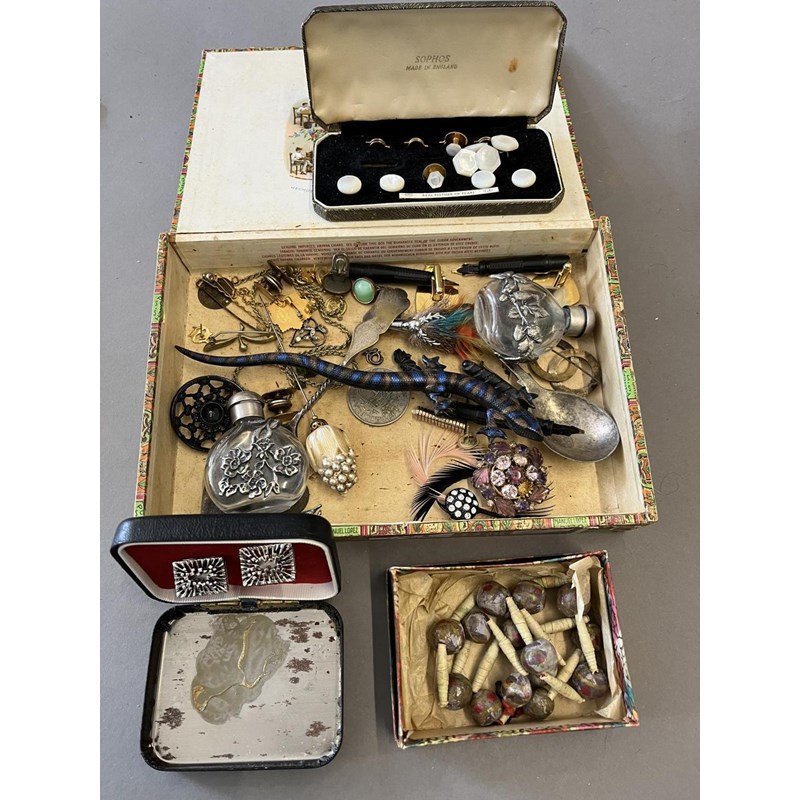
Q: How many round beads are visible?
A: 13